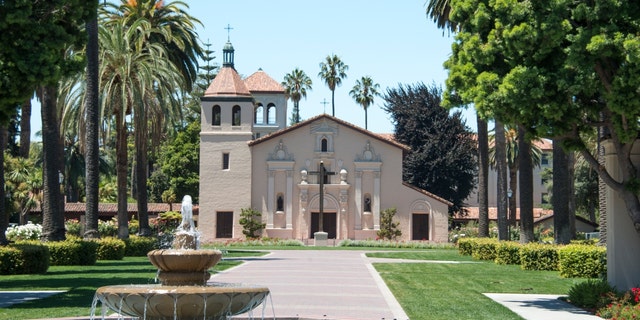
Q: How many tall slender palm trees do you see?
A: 3